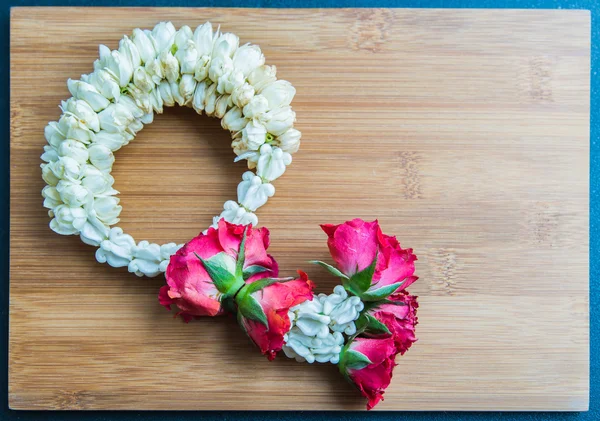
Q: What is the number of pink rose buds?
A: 5